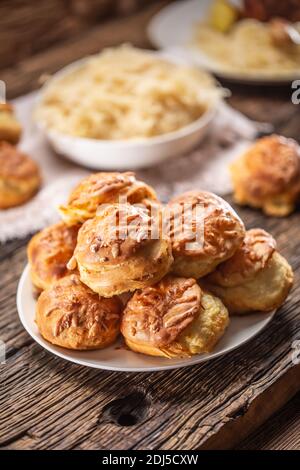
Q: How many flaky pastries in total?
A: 10